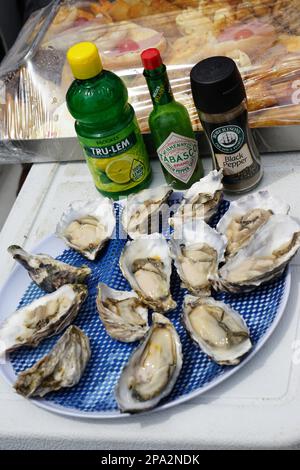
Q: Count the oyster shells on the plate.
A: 13